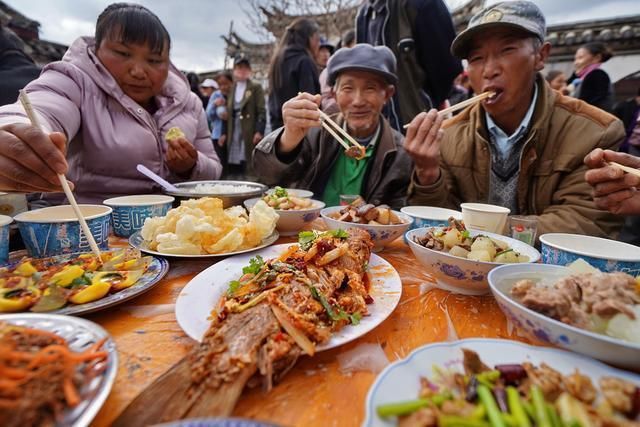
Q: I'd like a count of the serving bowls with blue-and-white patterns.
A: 4